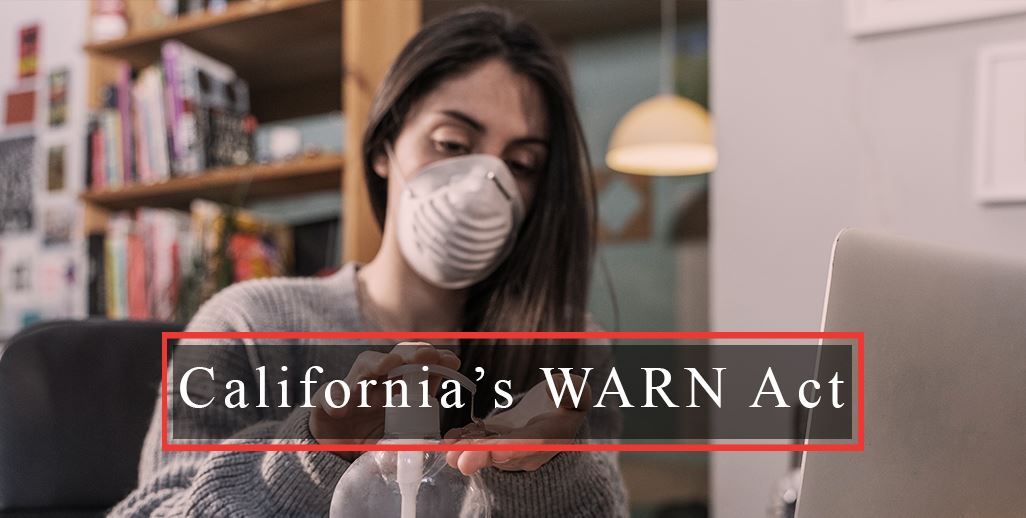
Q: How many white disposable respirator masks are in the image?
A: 1